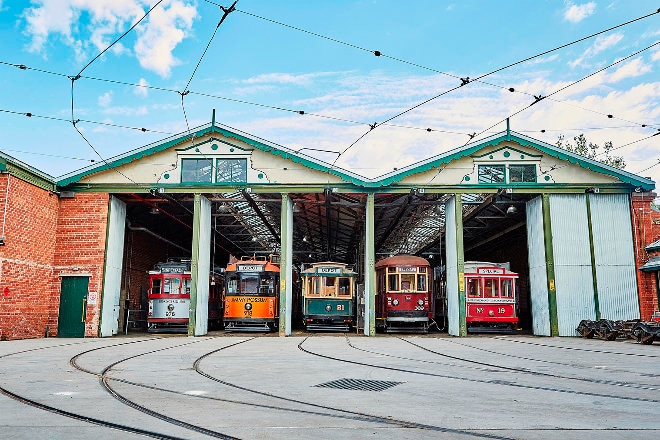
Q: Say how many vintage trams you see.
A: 5